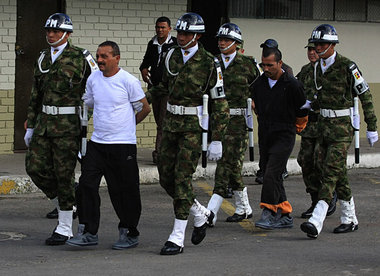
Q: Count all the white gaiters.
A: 8